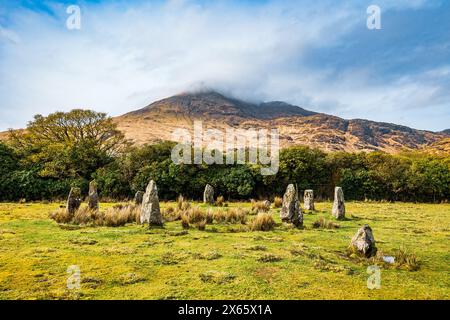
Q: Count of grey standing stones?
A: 9